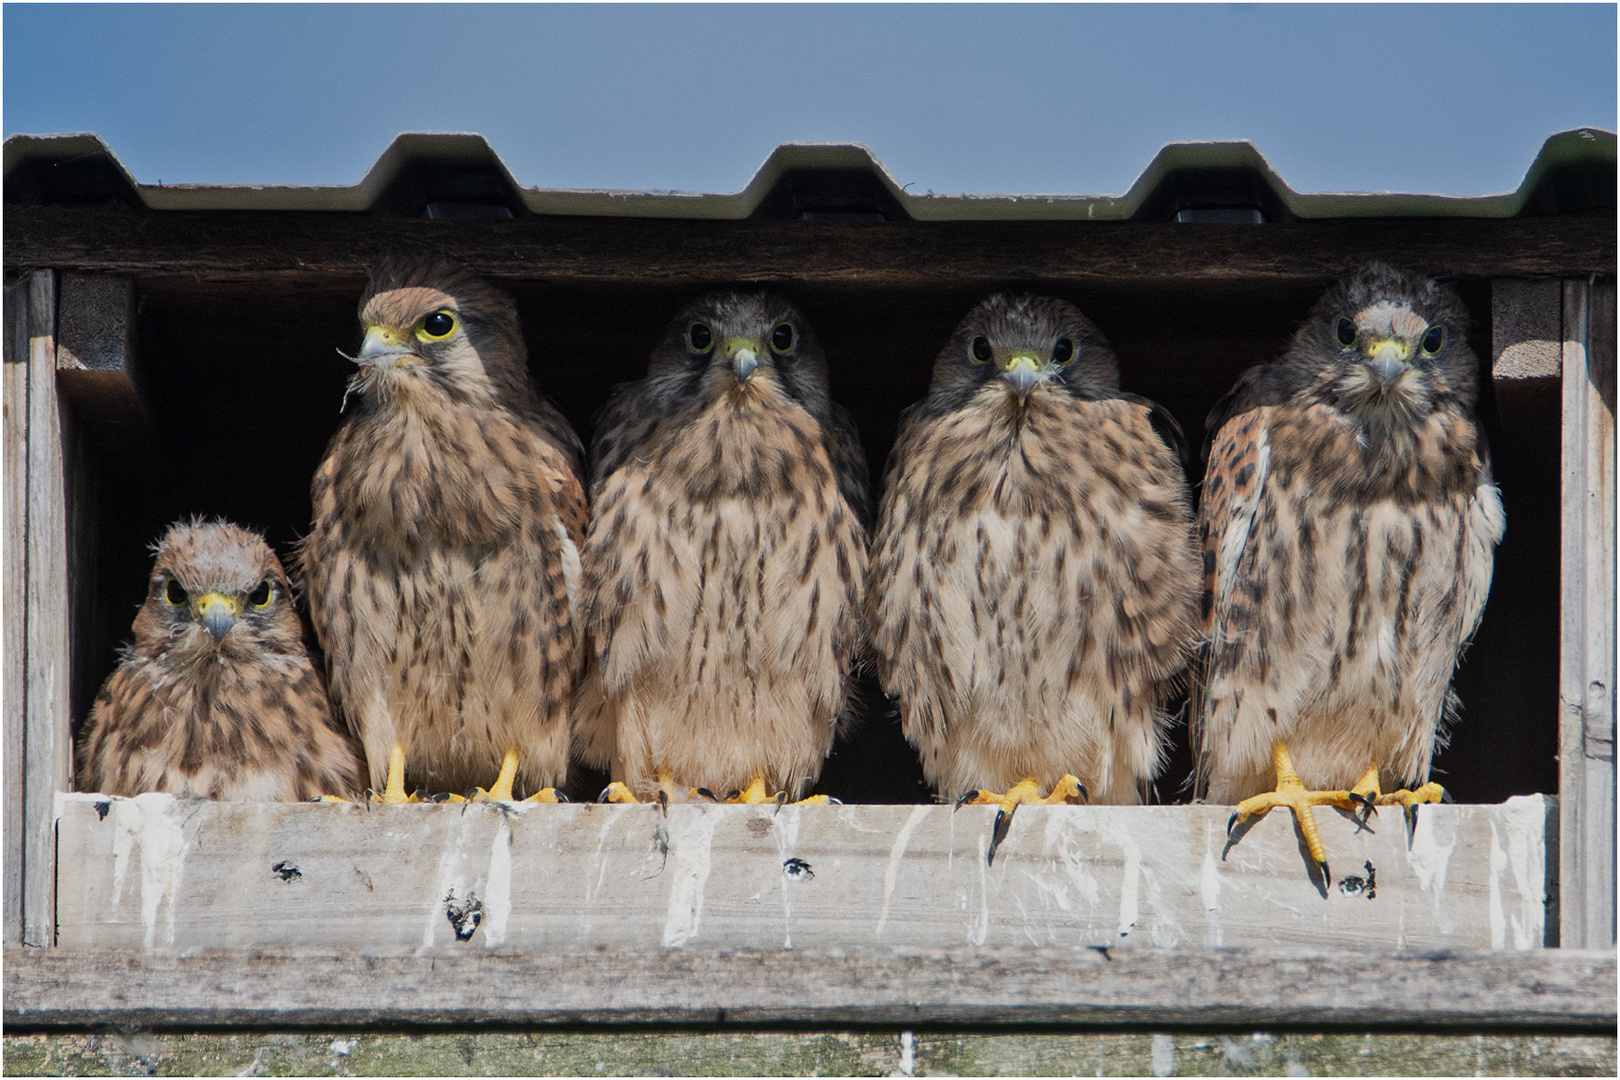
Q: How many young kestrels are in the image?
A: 5